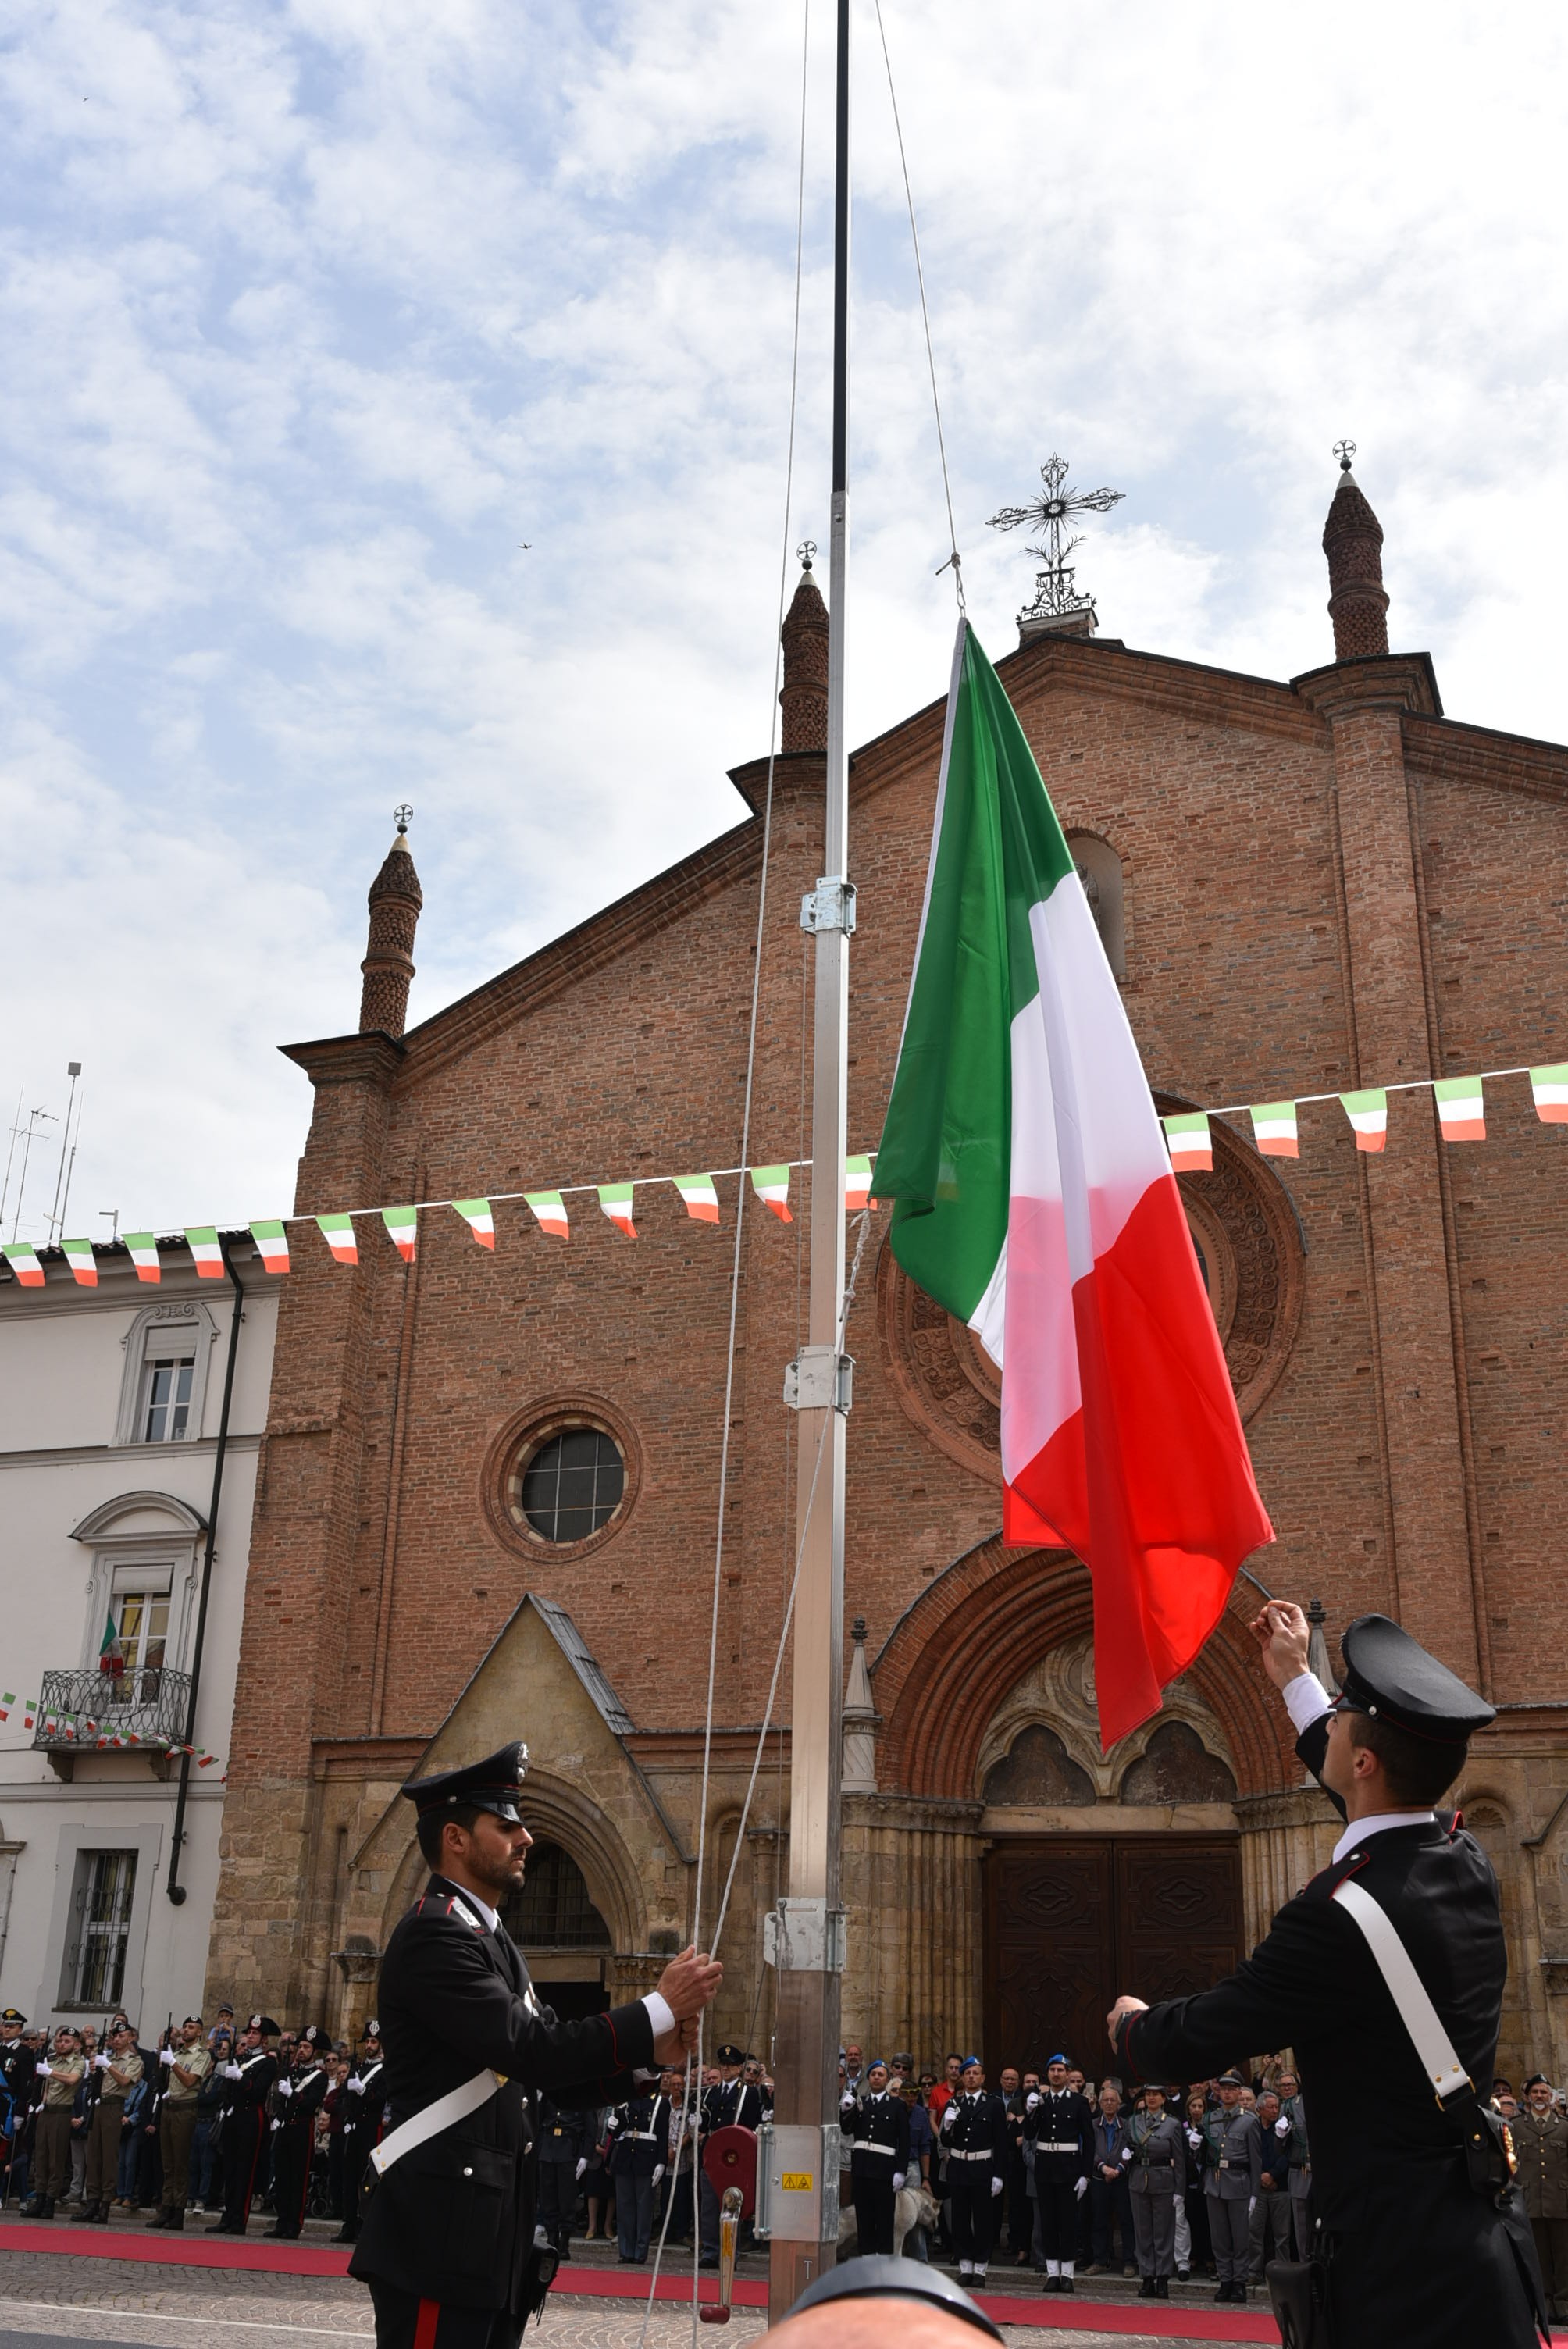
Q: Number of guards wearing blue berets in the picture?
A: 3